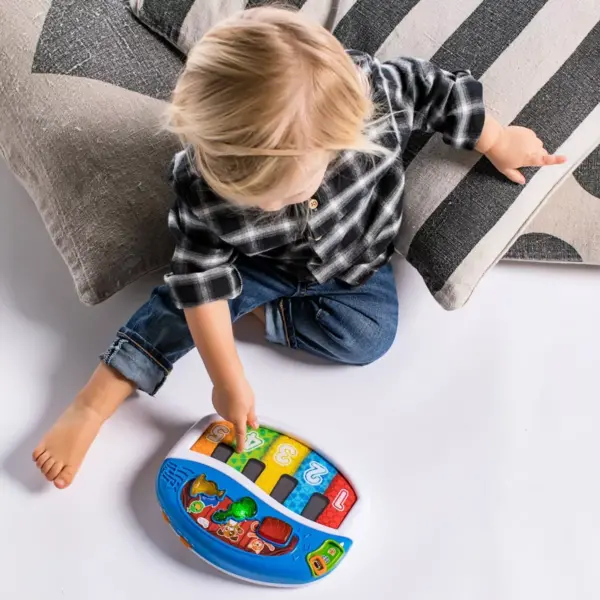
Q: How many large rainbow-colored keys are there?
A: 5